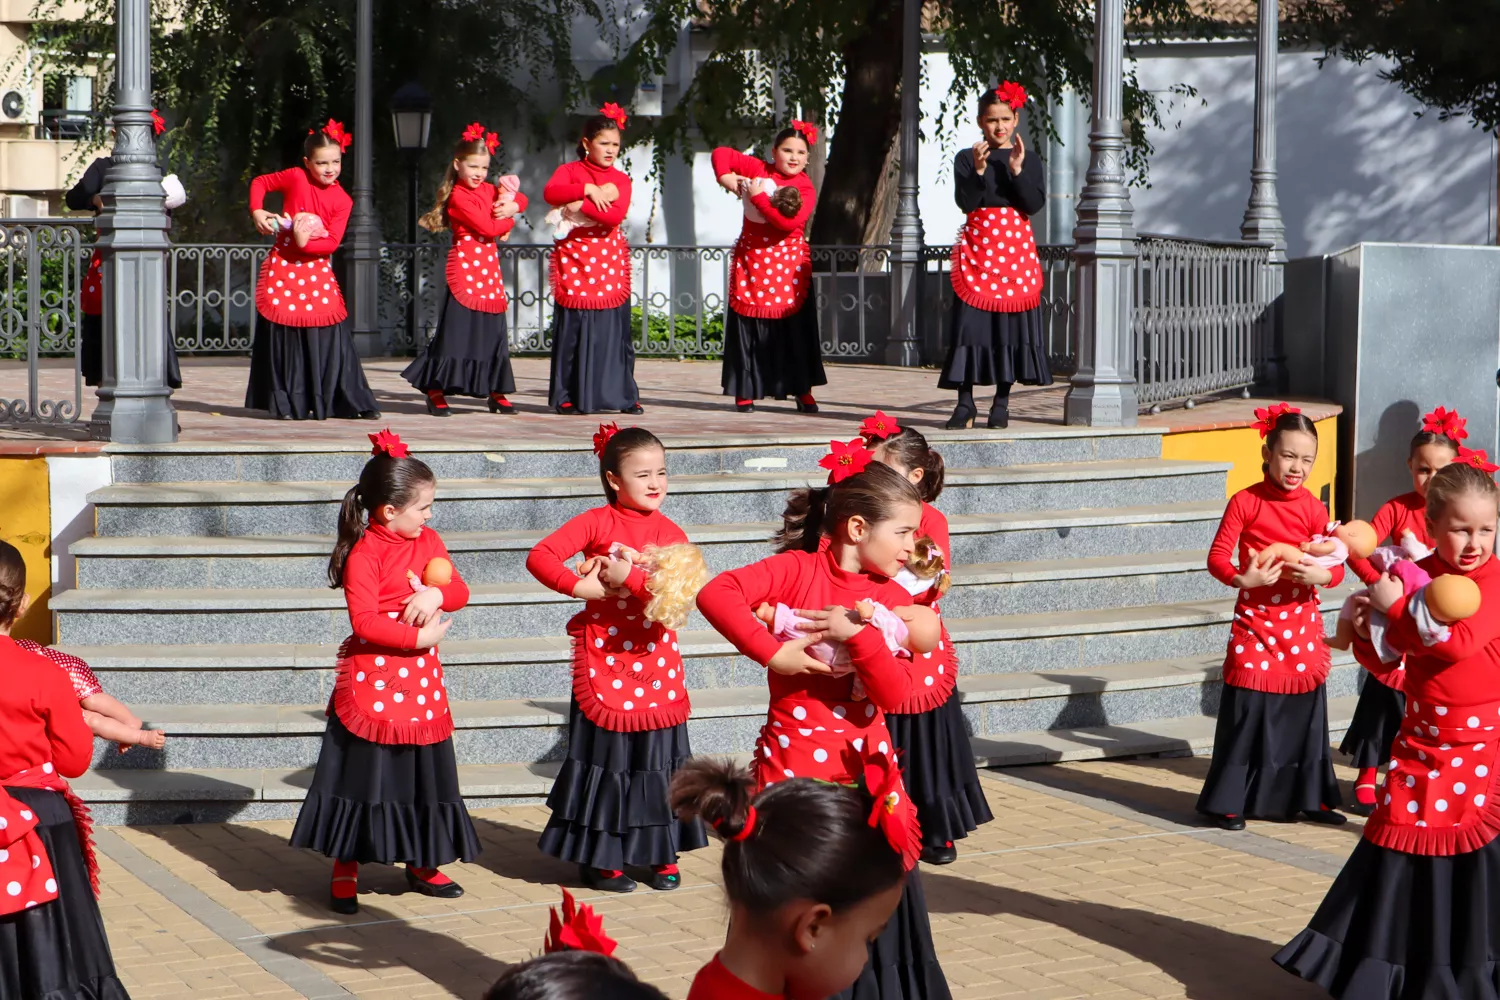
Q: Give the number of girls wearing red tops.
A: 13